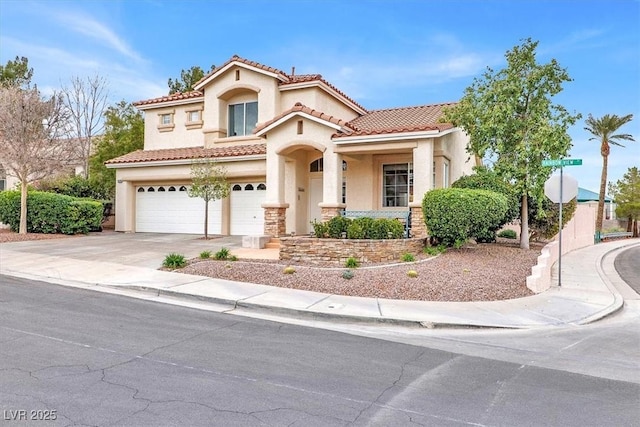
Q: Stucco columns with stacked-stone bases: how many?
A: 3